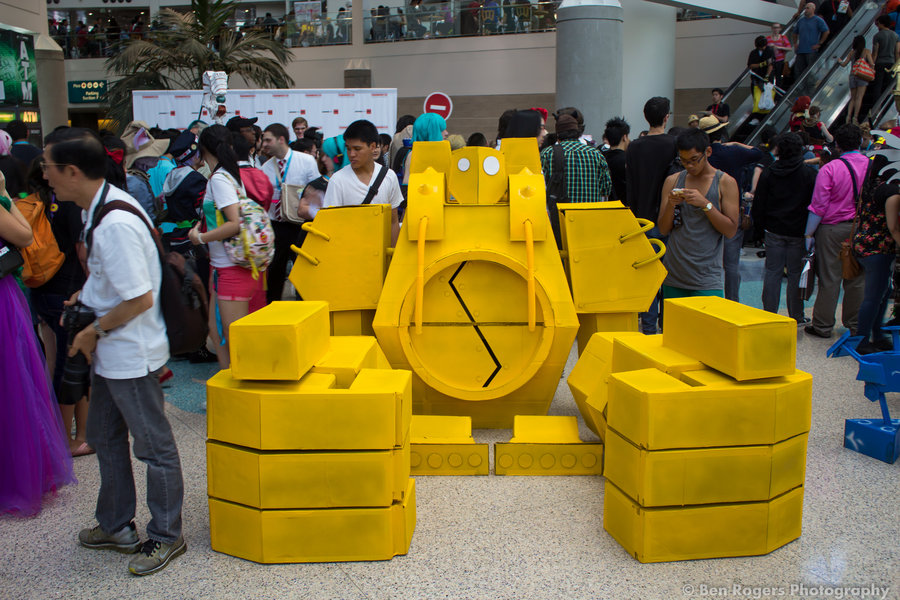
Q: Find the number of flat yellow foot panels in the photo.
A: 2